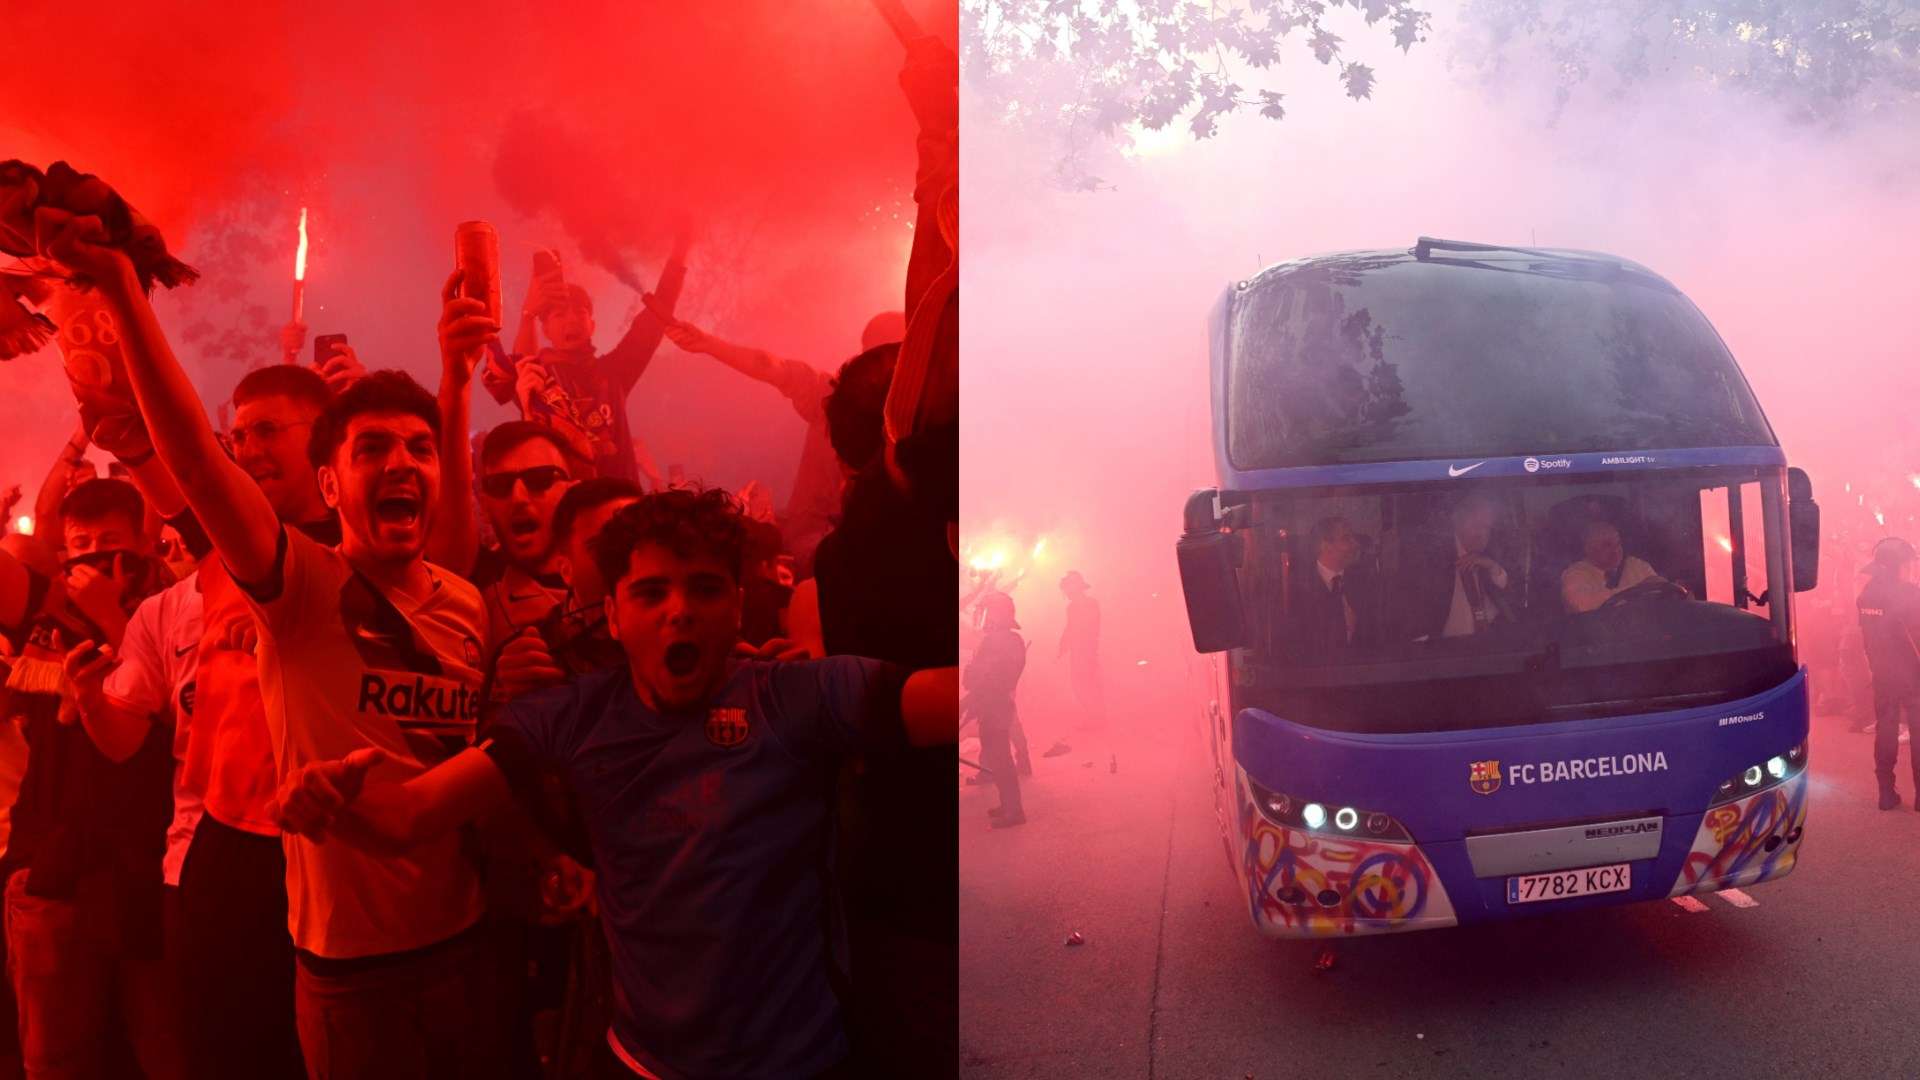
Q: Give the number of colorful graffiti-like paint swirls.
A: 2